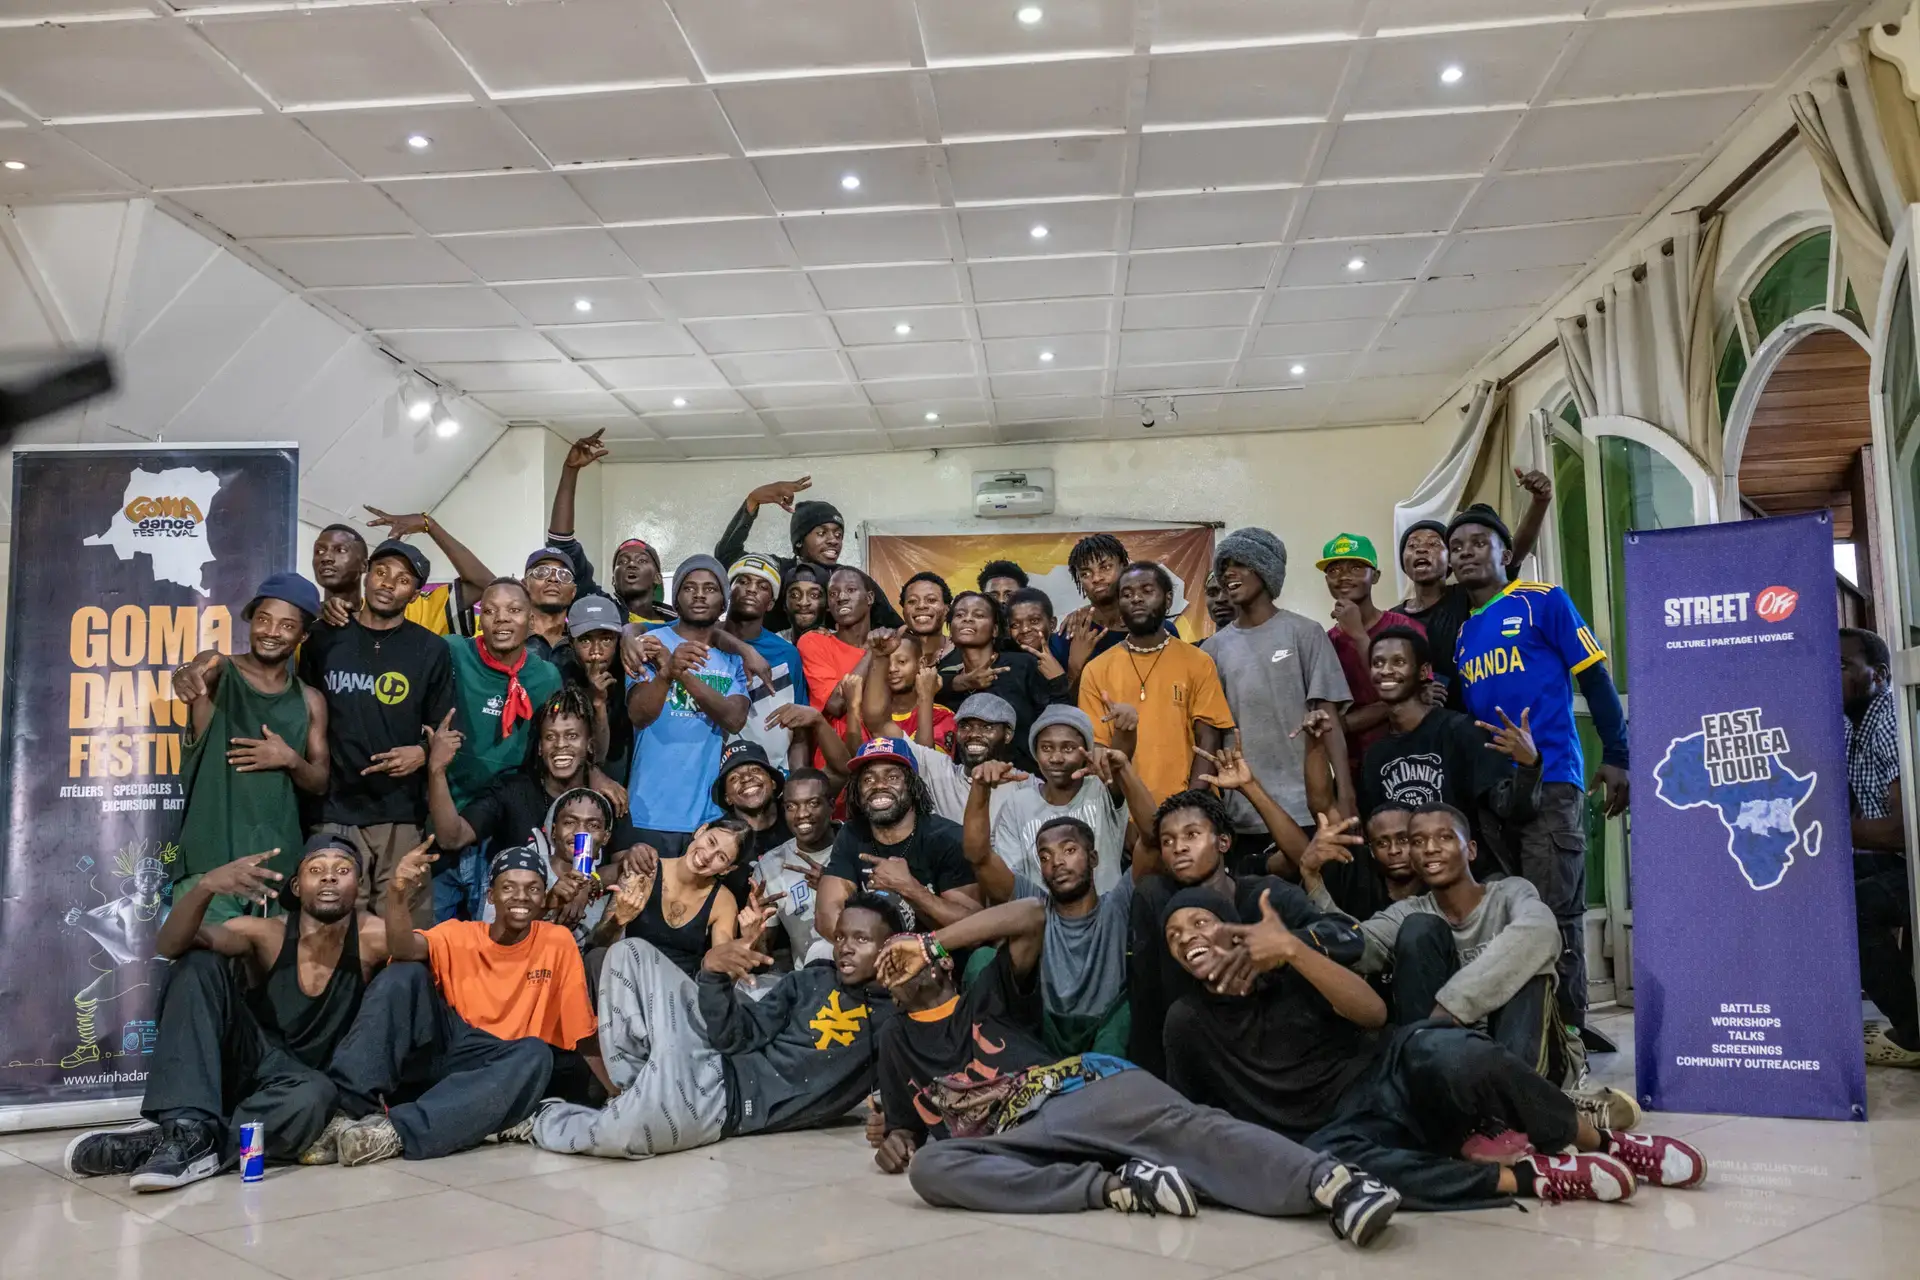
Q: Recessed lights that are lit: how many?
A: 13